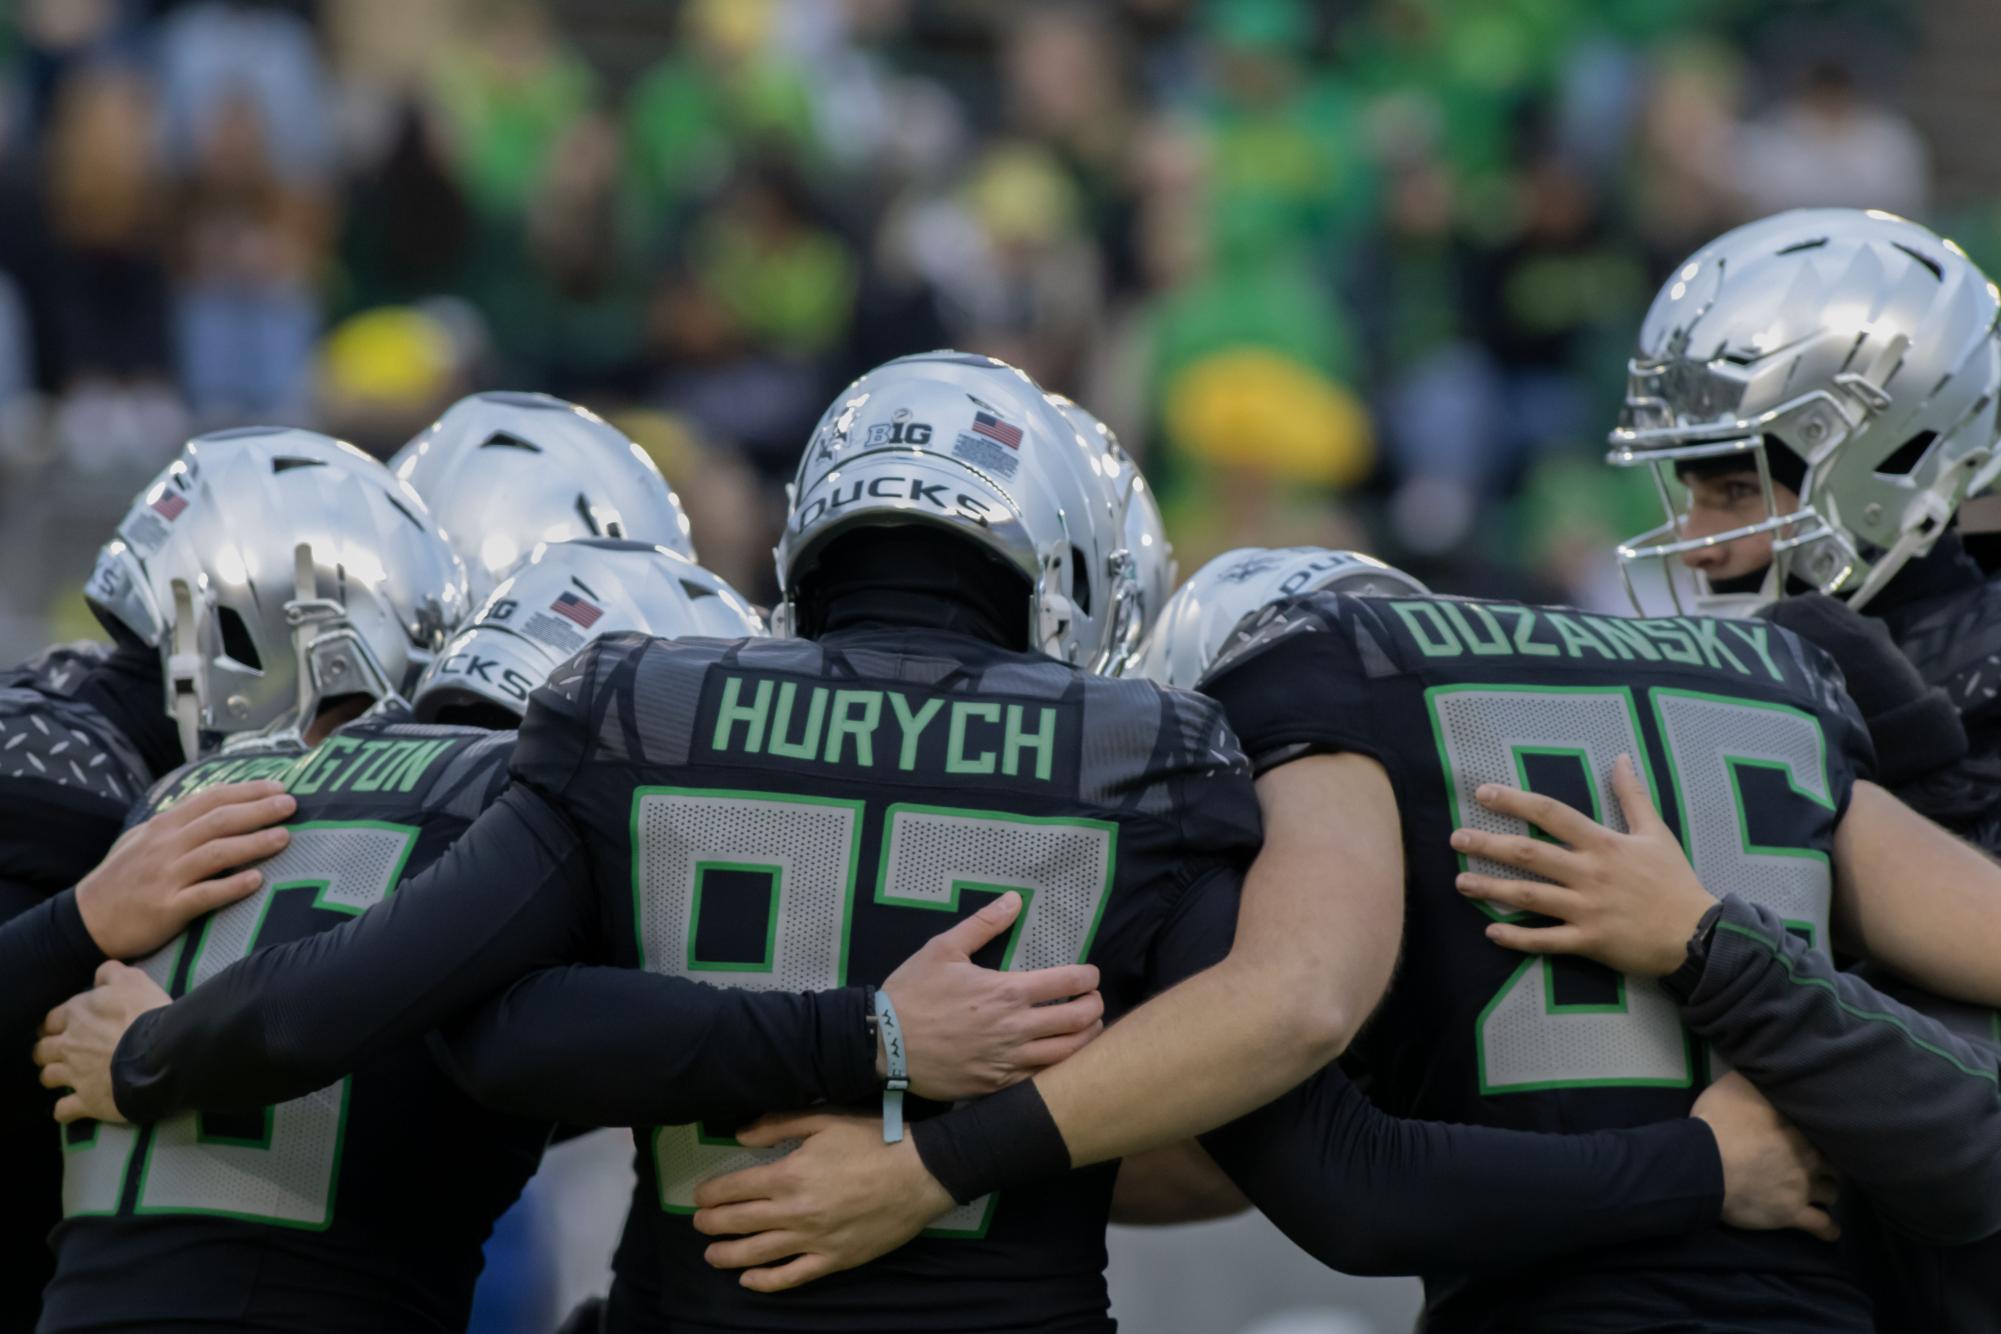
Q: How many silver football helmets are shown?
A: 7